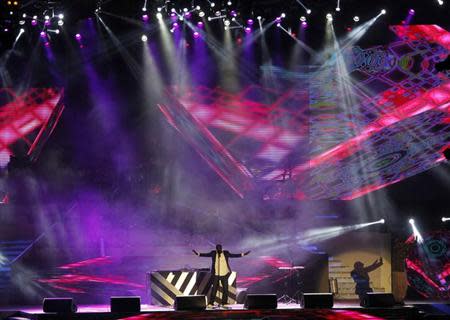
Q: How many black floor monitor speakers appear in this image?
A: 6